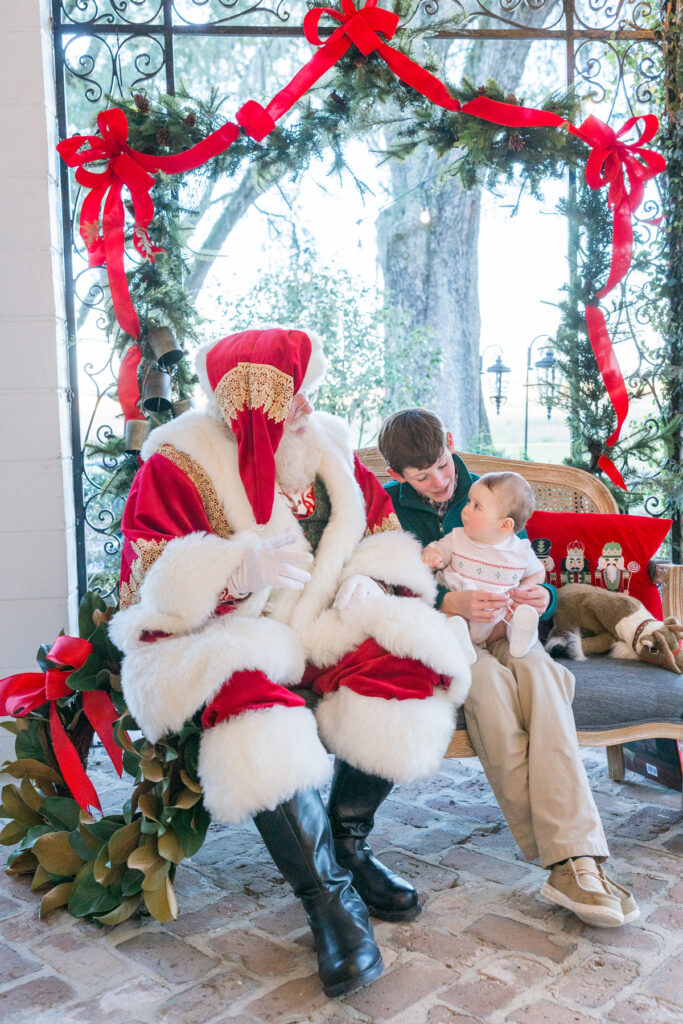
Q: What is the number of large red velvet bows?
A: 4